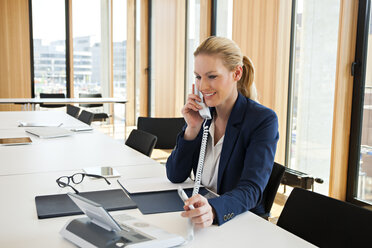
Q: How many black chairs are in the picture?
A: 8